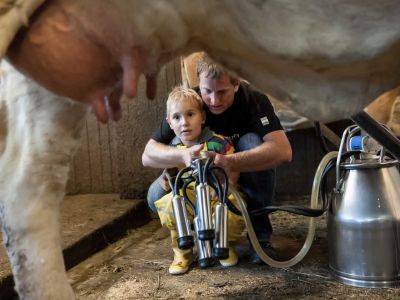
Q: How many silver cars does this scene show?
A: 0